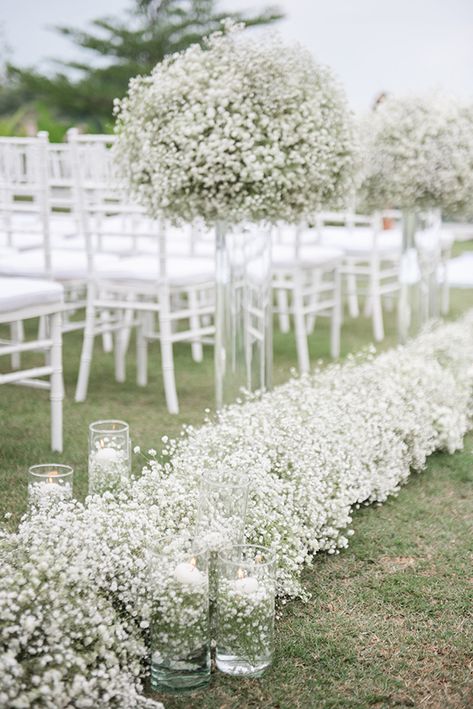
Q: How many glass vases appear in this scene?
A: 7